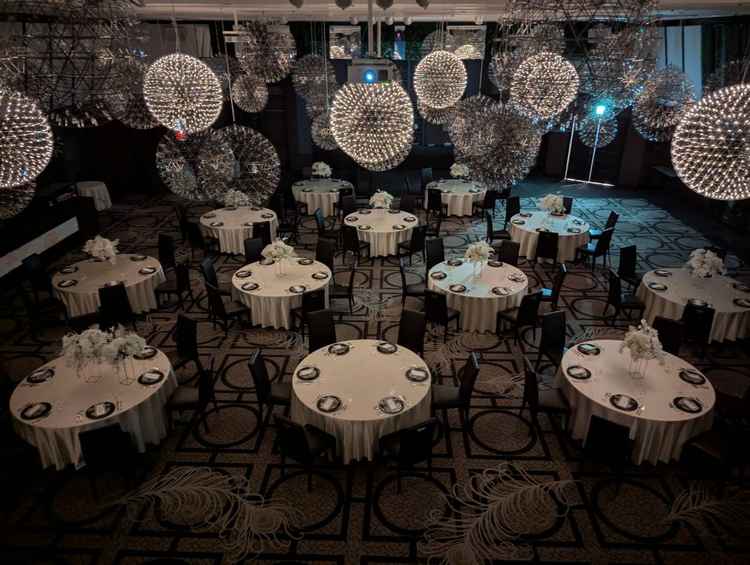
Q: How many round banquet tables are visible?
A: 12